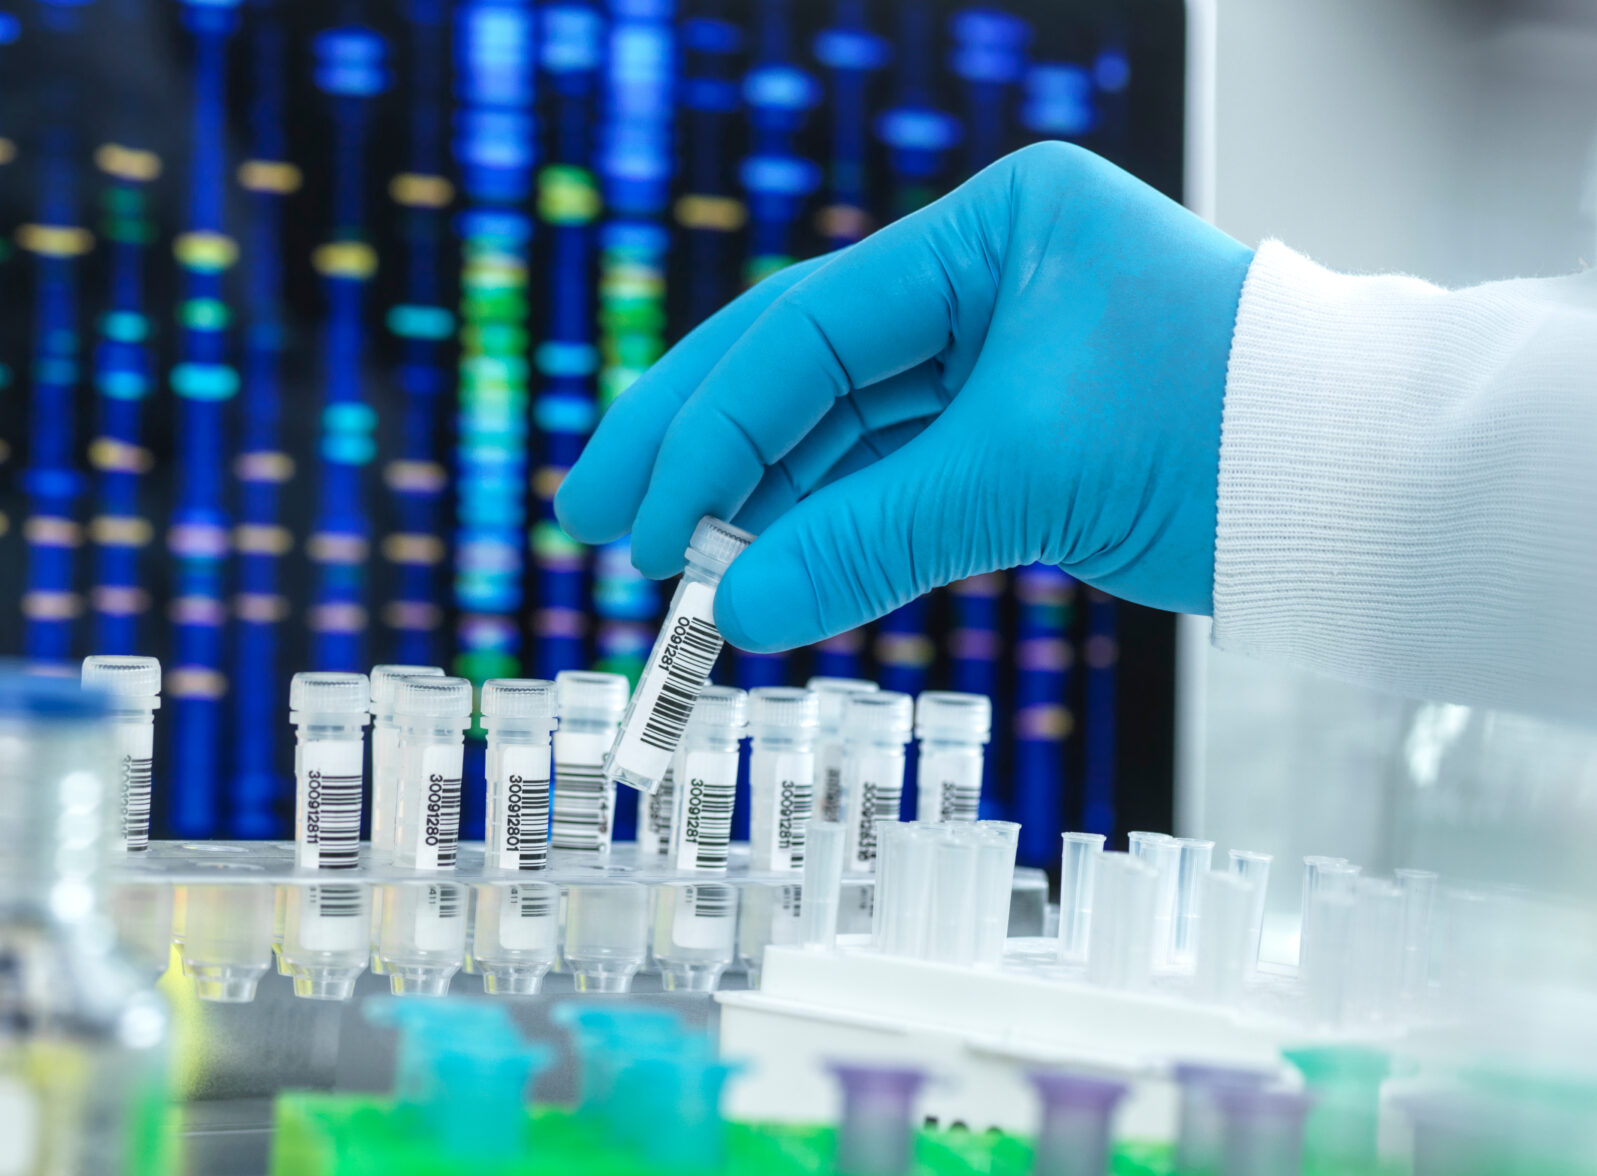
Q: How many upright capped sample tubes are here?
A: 12